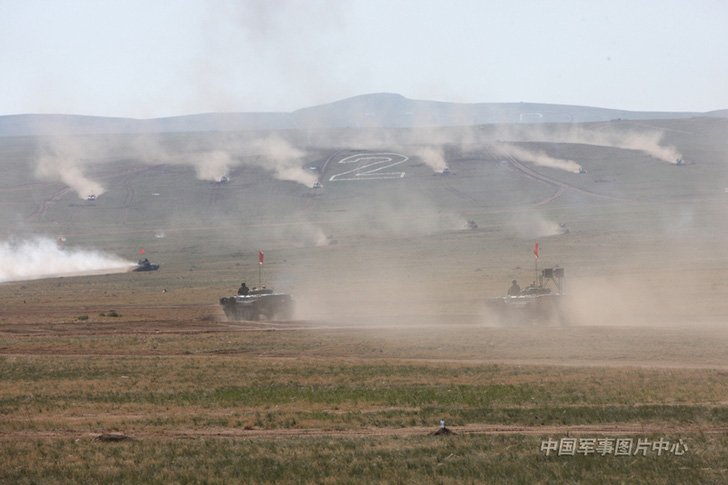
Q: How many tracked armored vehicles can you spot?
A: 12